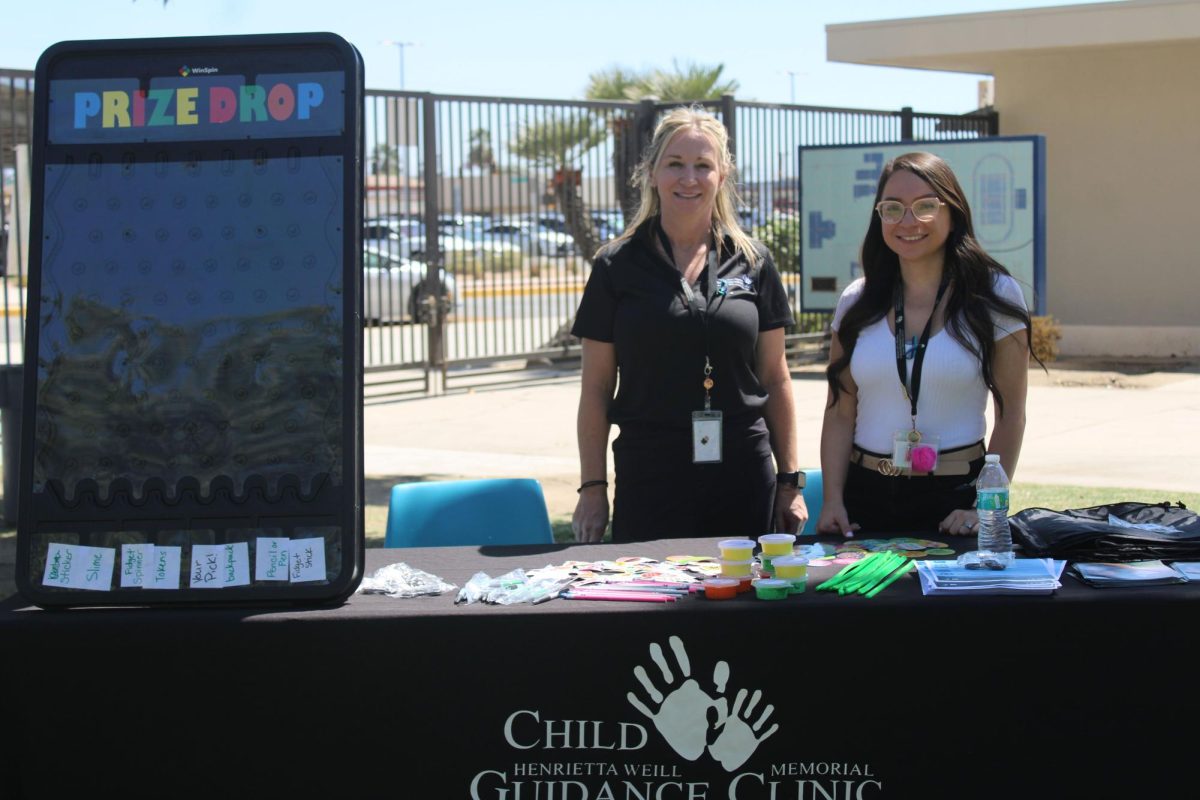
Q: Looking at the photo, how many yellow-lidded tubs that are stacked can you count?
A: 4